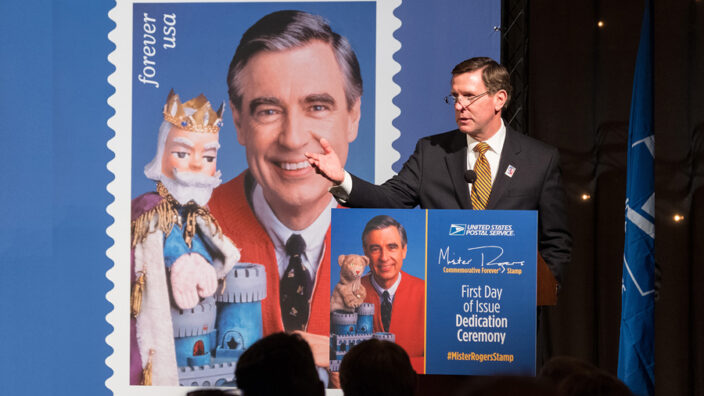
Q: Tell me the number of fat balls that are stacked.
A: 0